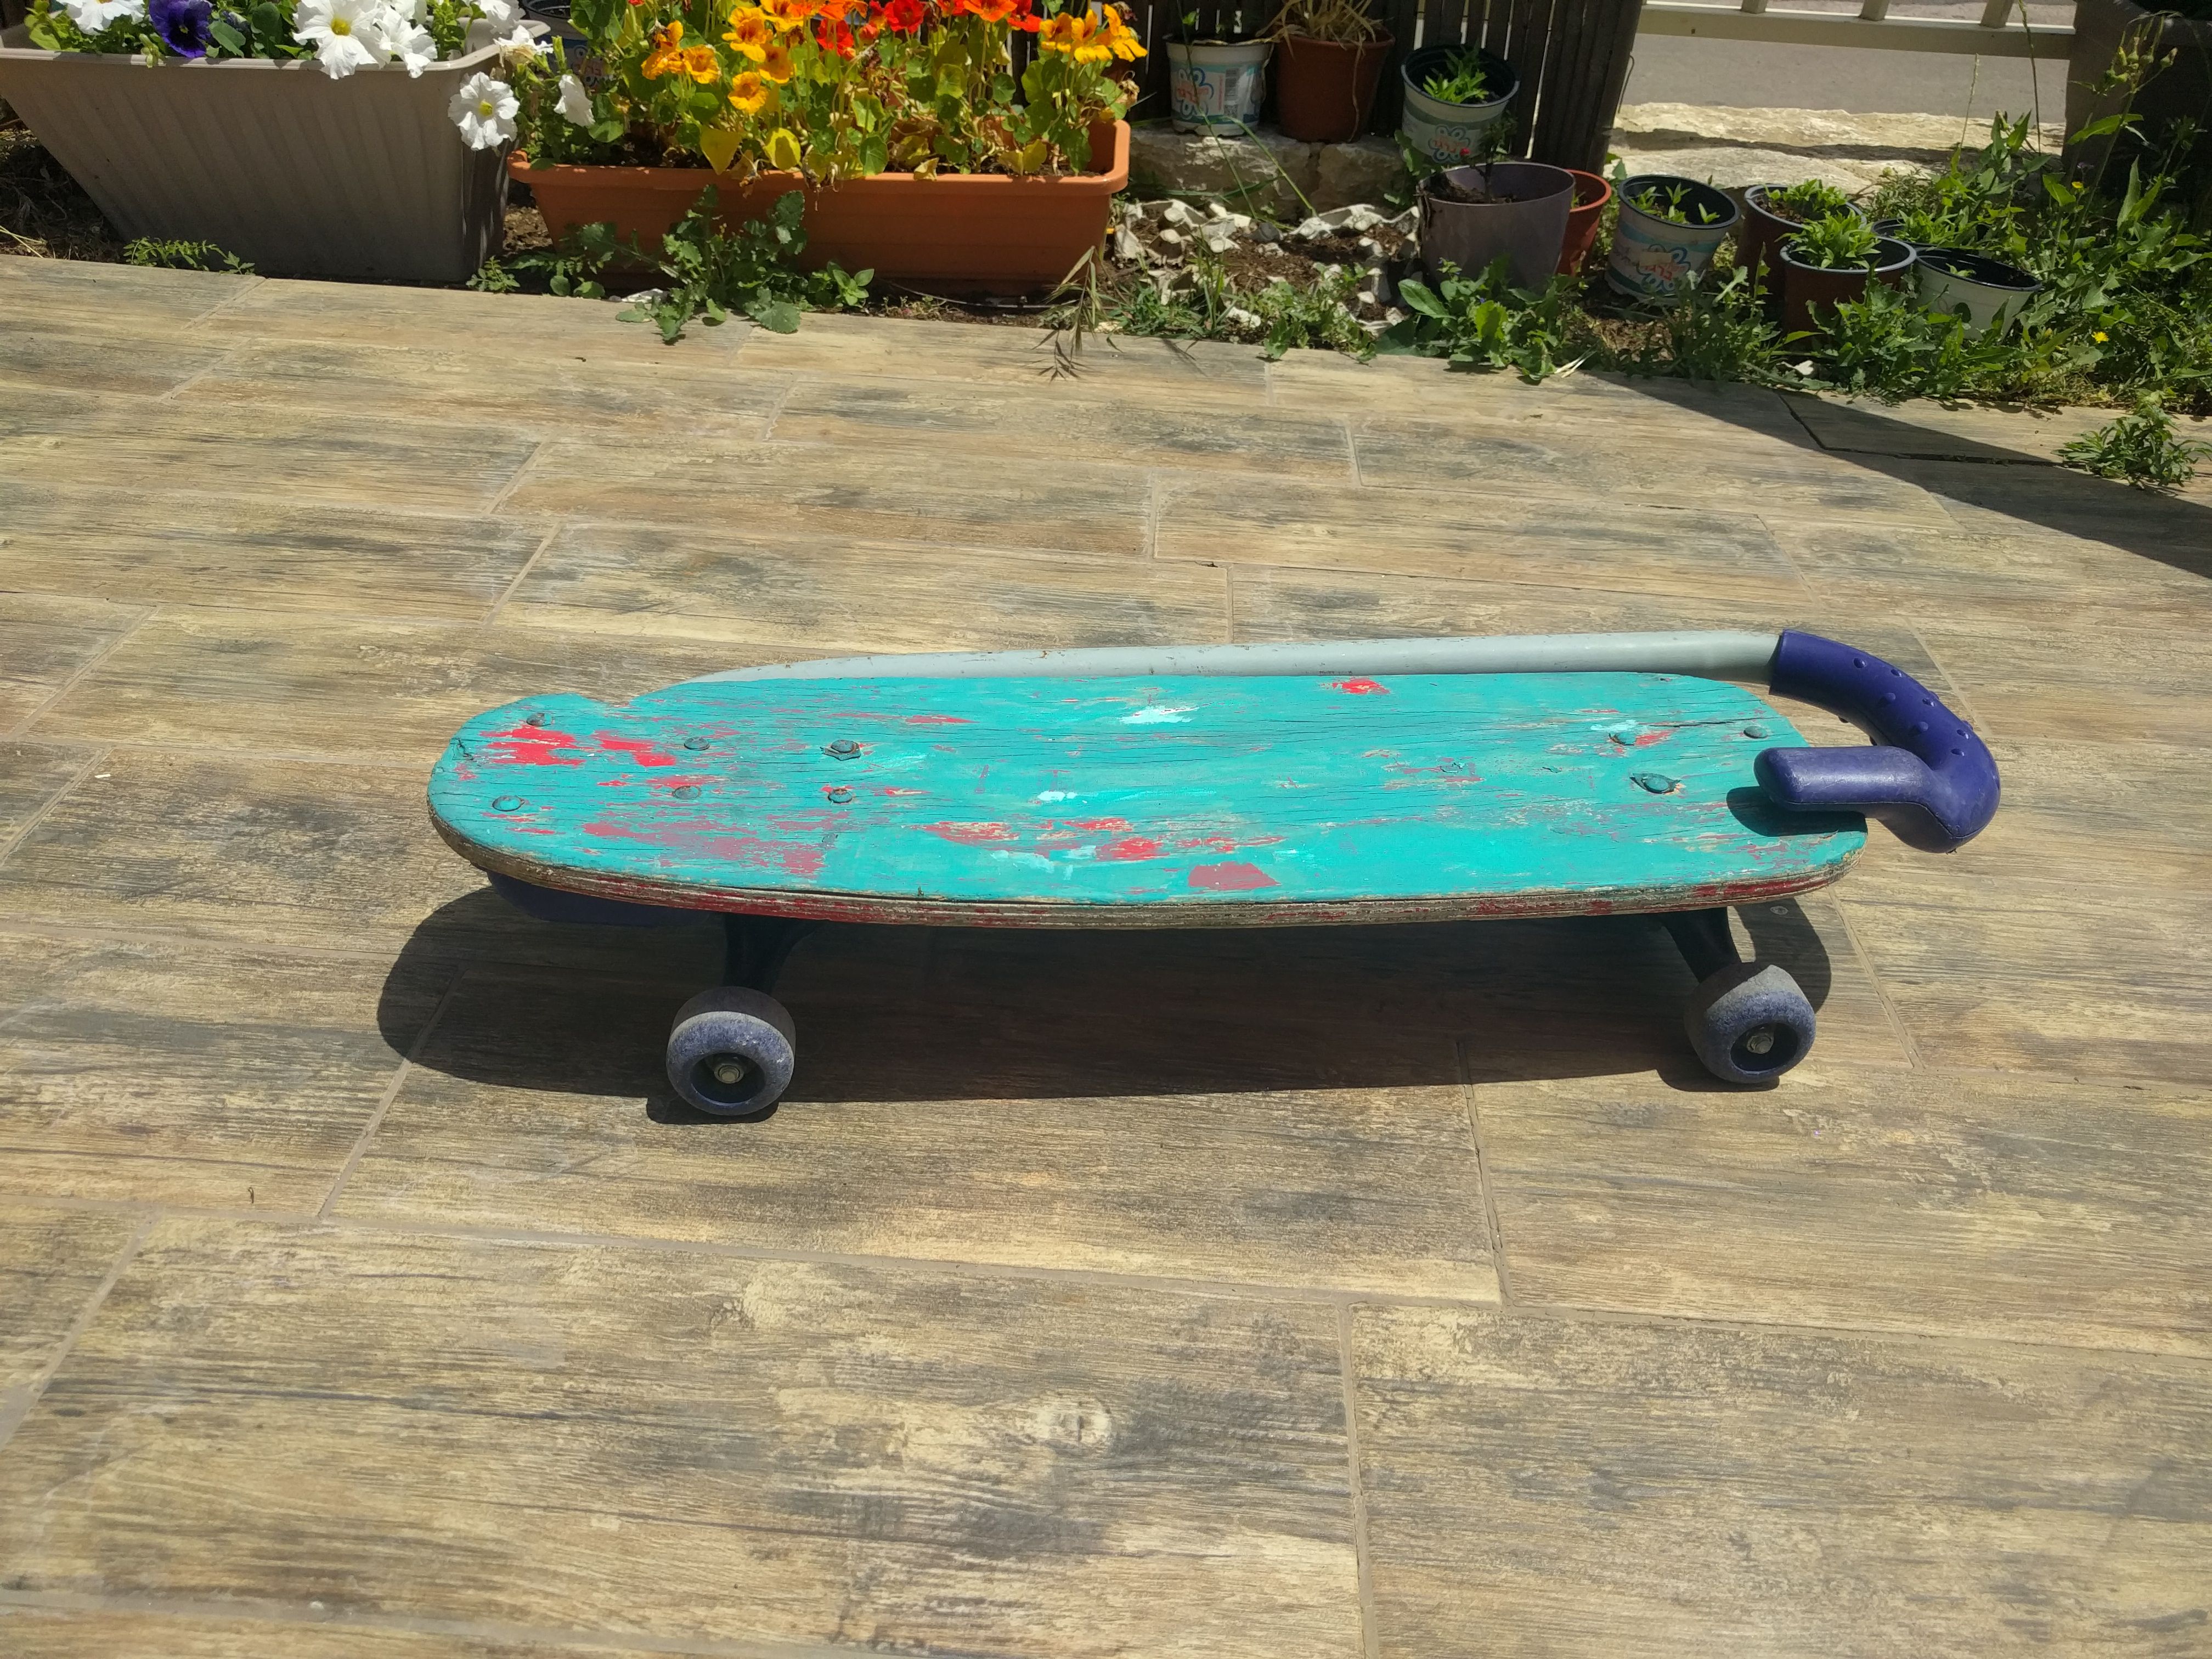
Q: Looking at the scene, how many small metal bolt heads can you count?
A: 9